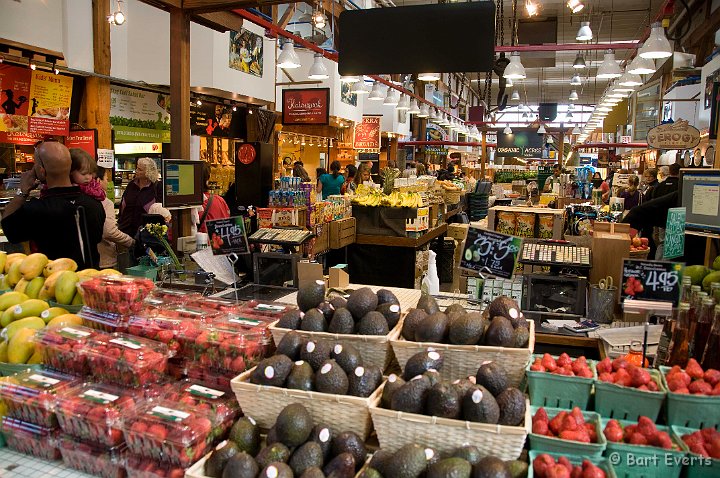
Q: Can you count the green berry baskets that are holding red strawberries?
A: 7